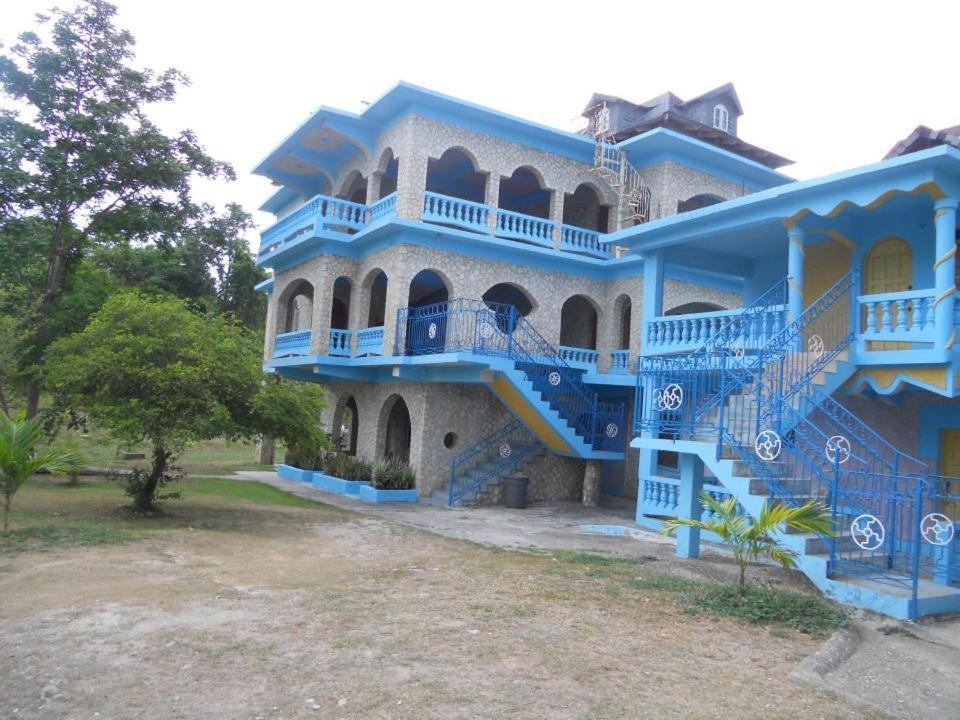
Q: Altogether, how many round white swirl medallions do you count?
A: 13